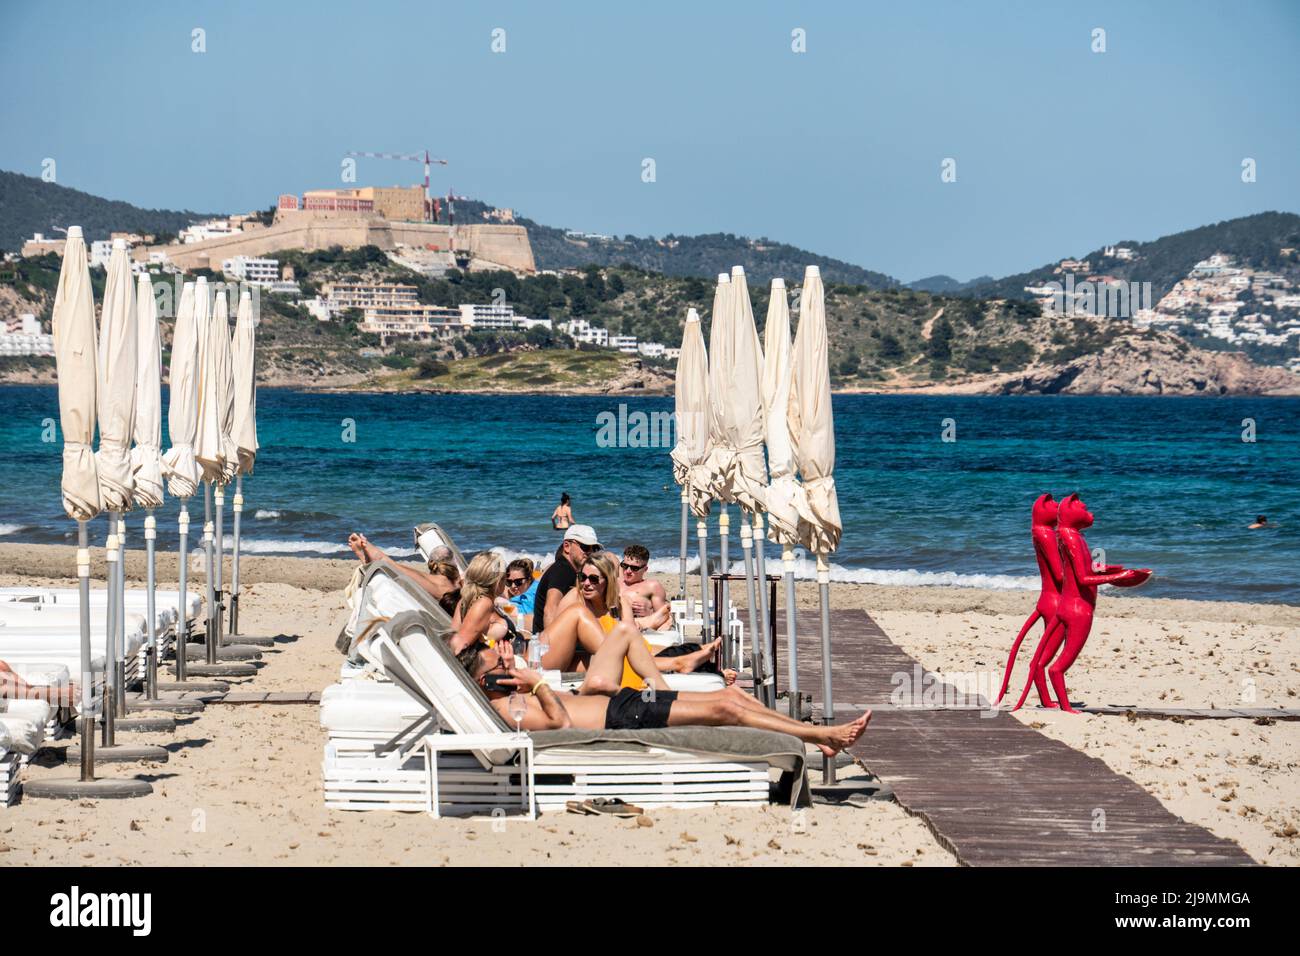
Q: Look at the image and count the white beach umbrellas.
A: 12